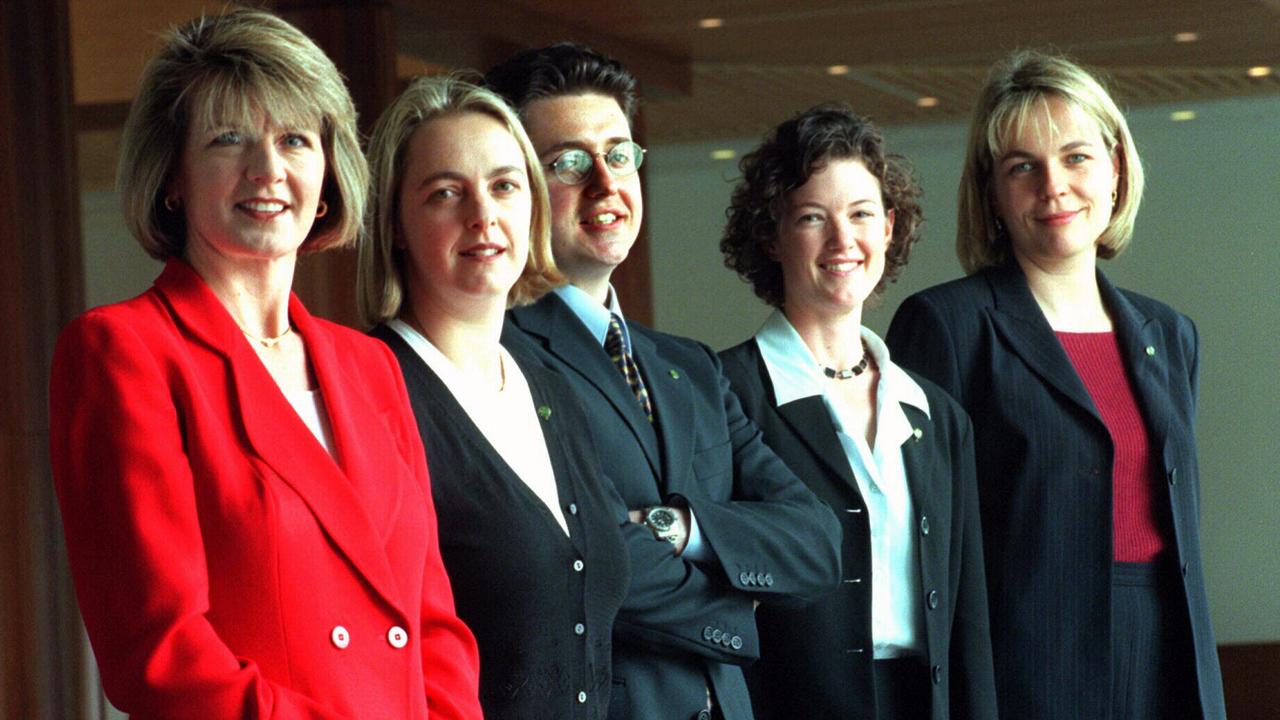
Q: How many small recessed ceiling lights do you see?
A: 7